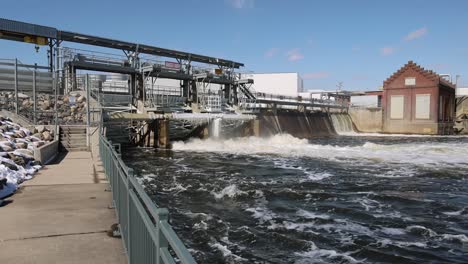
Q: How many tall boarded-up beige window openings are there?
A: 2